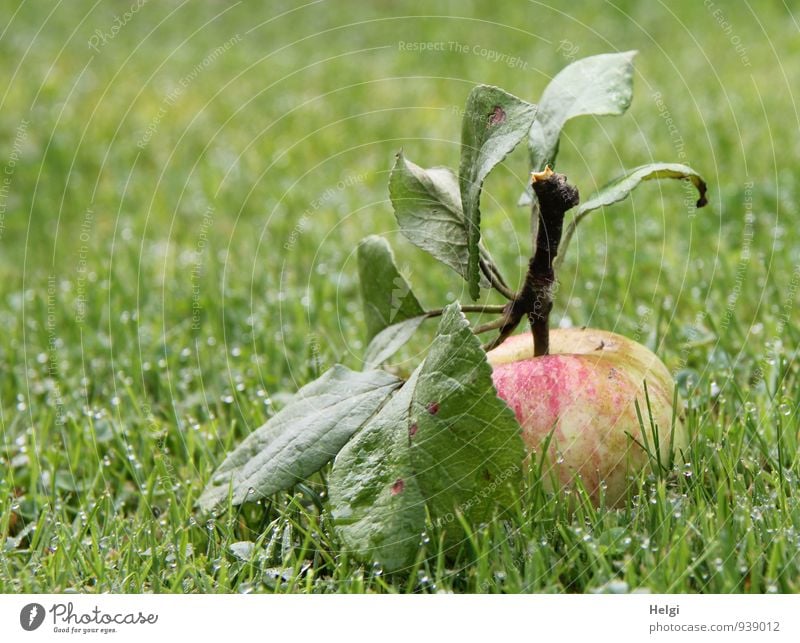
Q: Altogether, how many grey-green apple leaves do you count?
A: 7